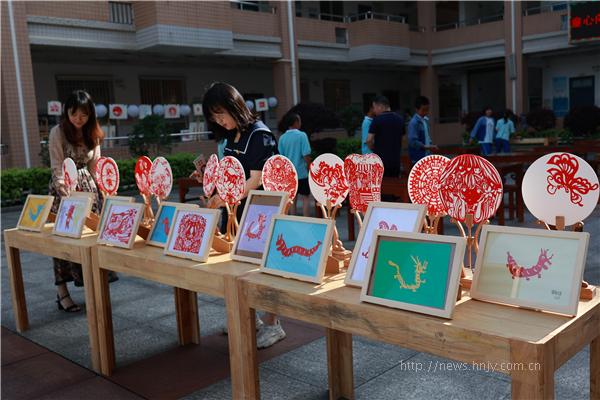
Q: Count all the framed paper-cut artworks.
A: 11